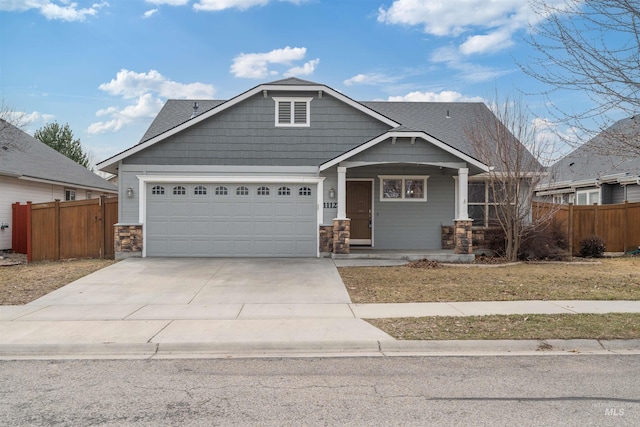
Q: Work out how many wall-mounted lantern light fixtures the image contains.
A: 2